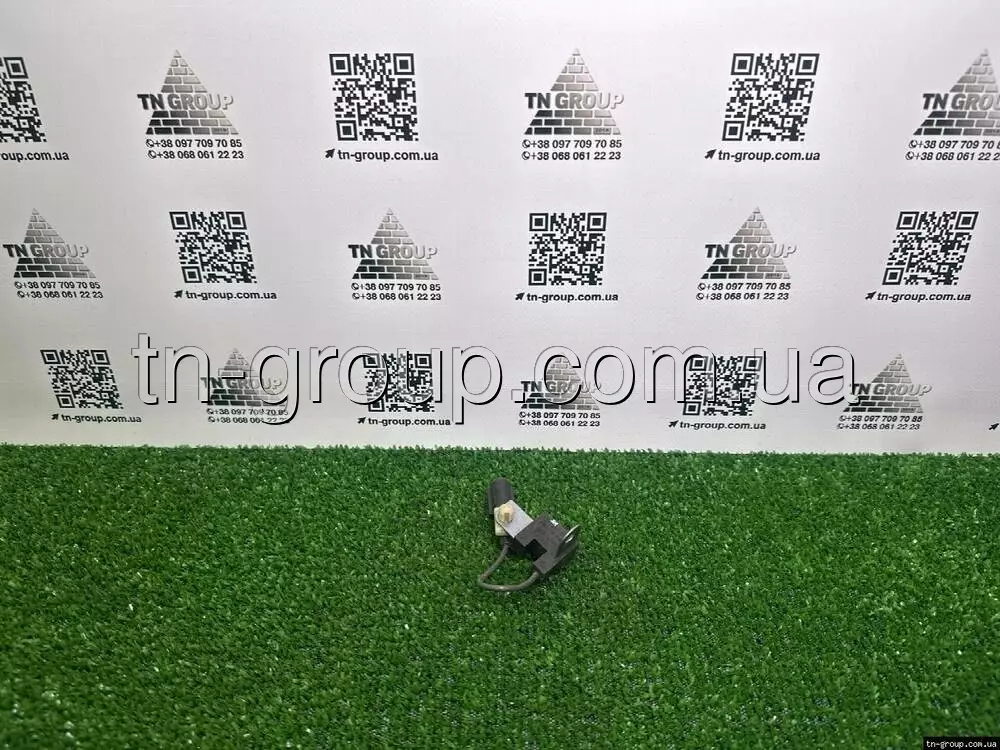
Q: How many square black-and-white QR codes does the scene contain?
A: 9